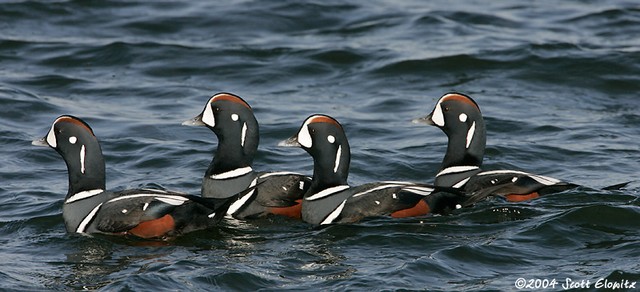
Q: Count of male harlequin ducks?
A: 4